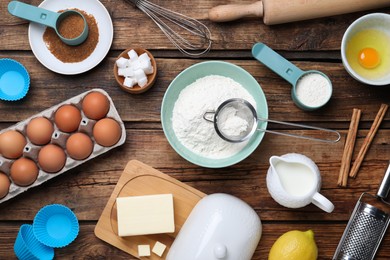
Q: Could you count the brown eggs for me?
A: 9